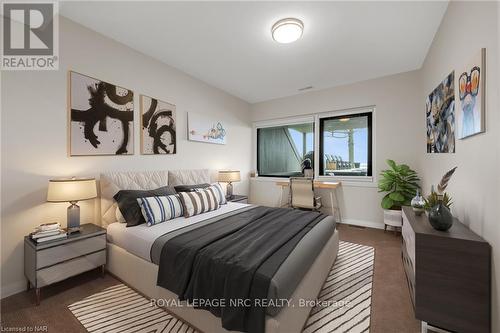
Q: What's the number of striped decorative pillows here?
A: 3